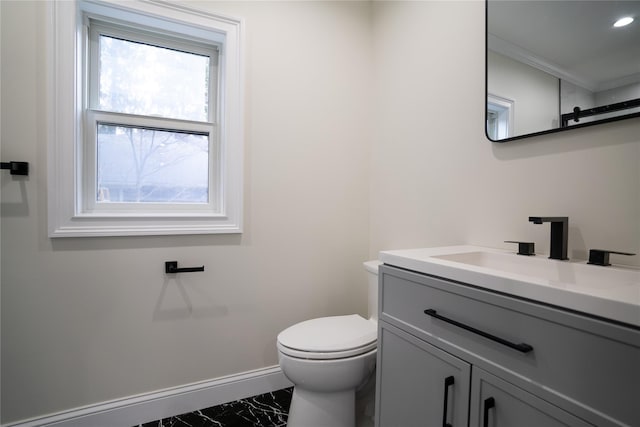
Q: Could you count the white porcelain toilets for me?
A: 1